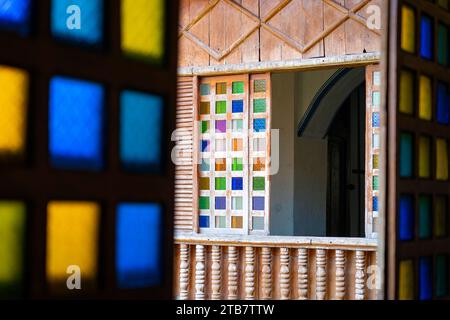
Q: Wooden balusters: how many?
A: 11